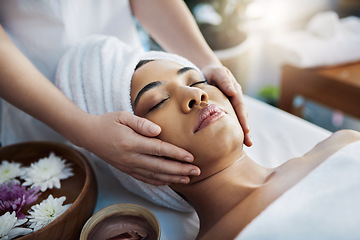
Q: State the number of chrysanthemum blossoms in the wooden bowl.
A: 5